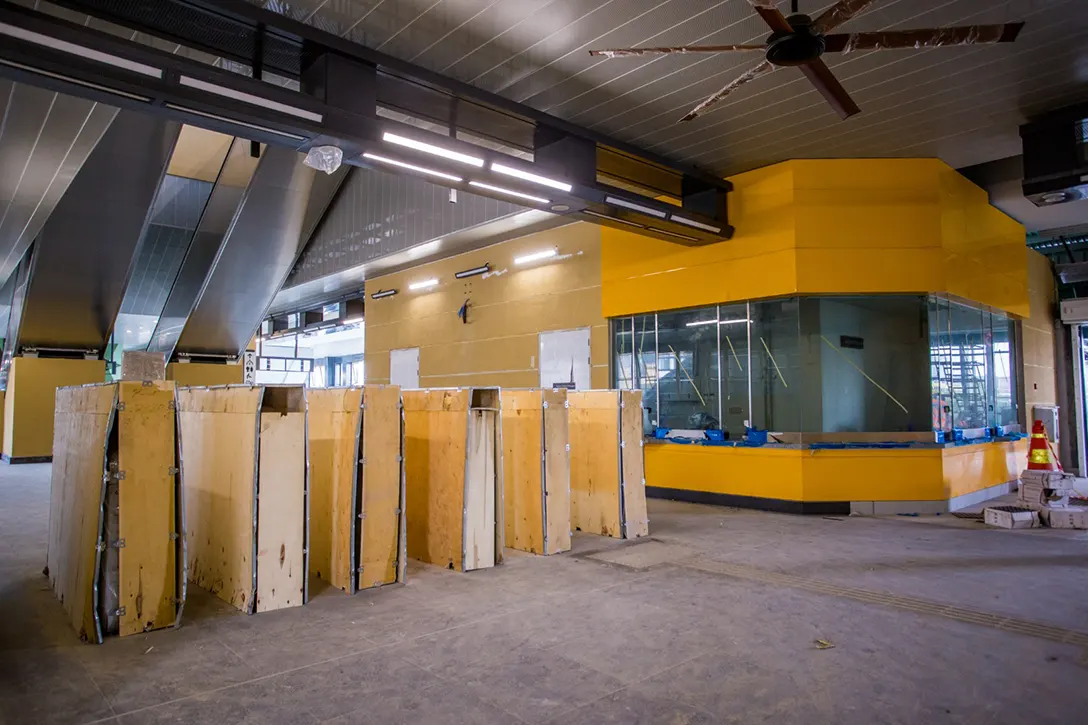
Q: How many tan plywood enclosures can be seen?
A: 6